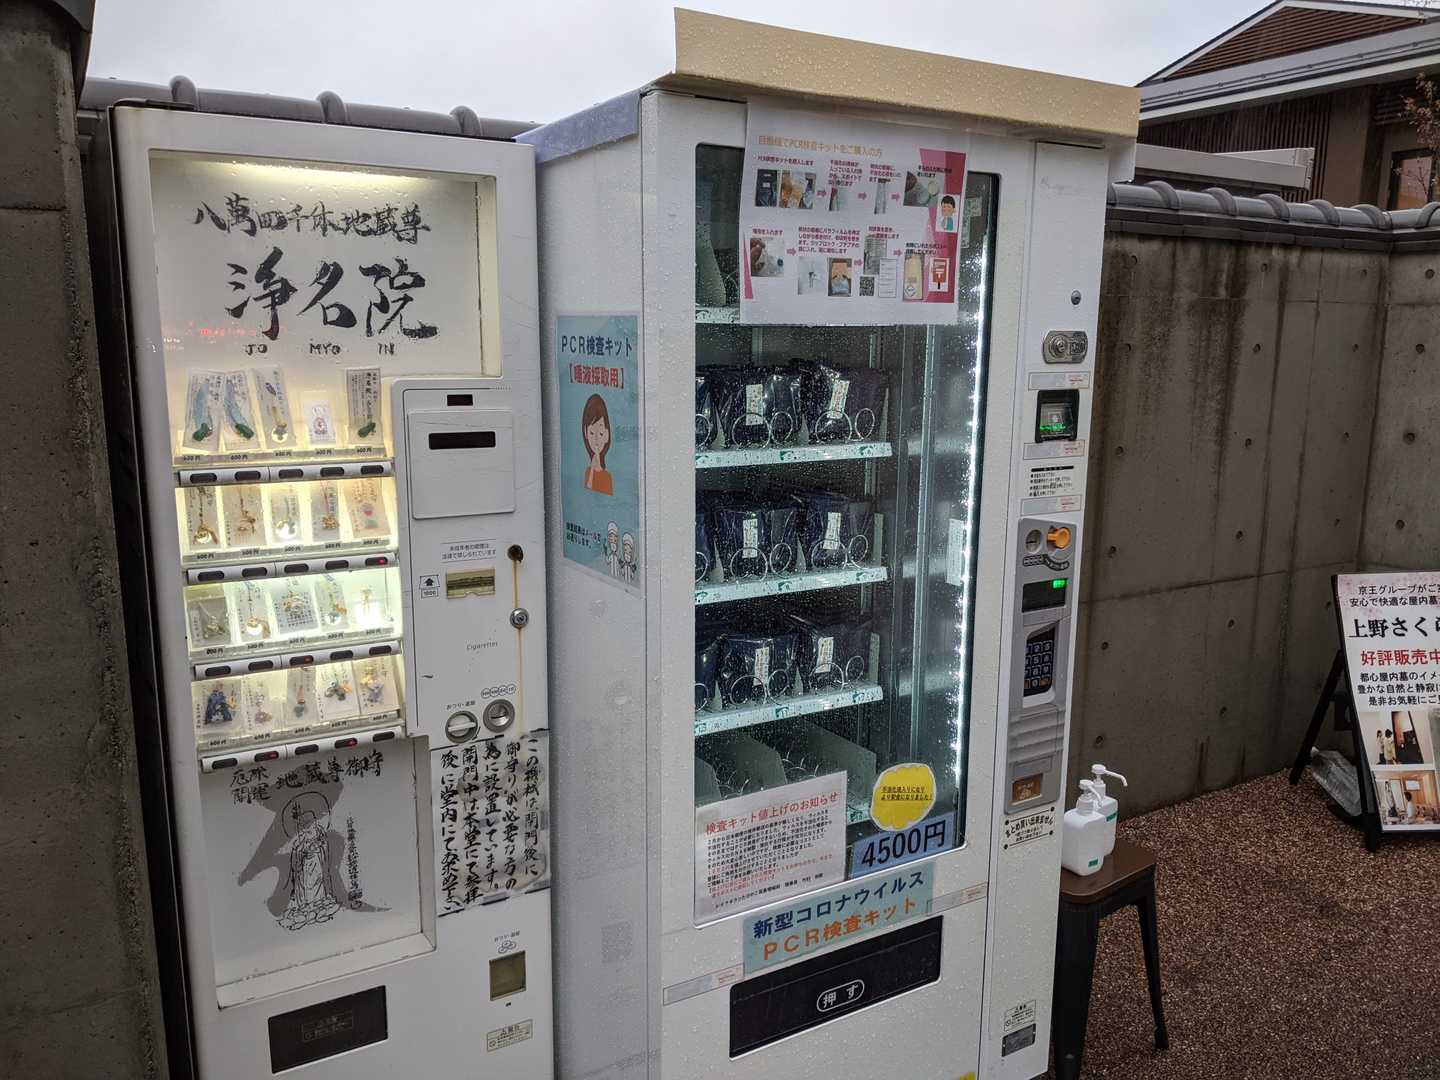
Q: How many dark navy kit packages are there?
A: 9